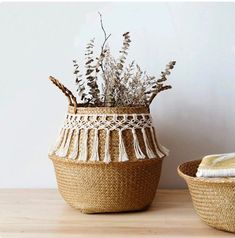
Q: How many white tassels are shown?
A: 12